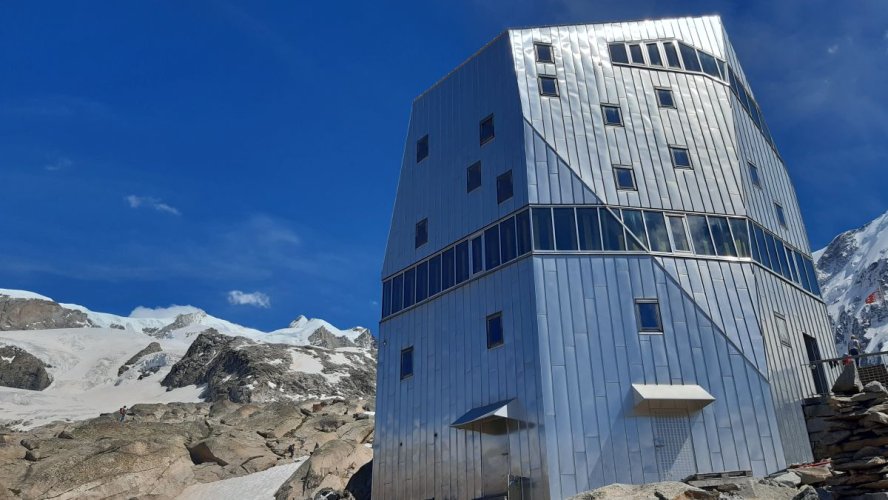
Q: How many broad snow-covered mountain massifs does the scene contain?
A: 2